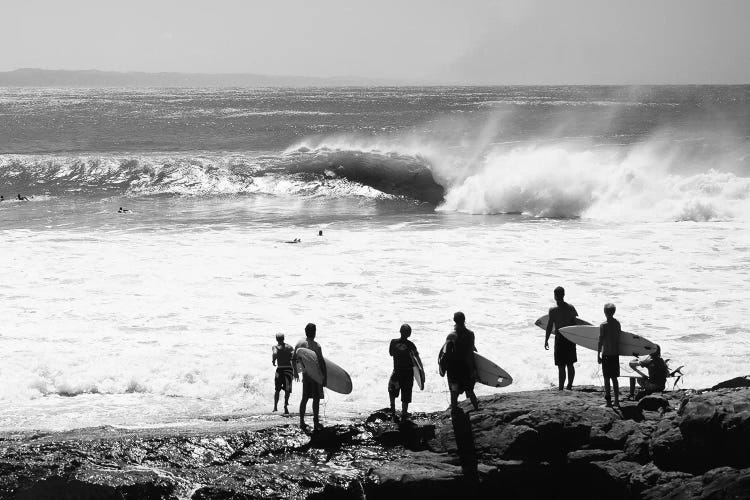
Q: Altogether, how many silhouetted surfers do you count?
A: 7